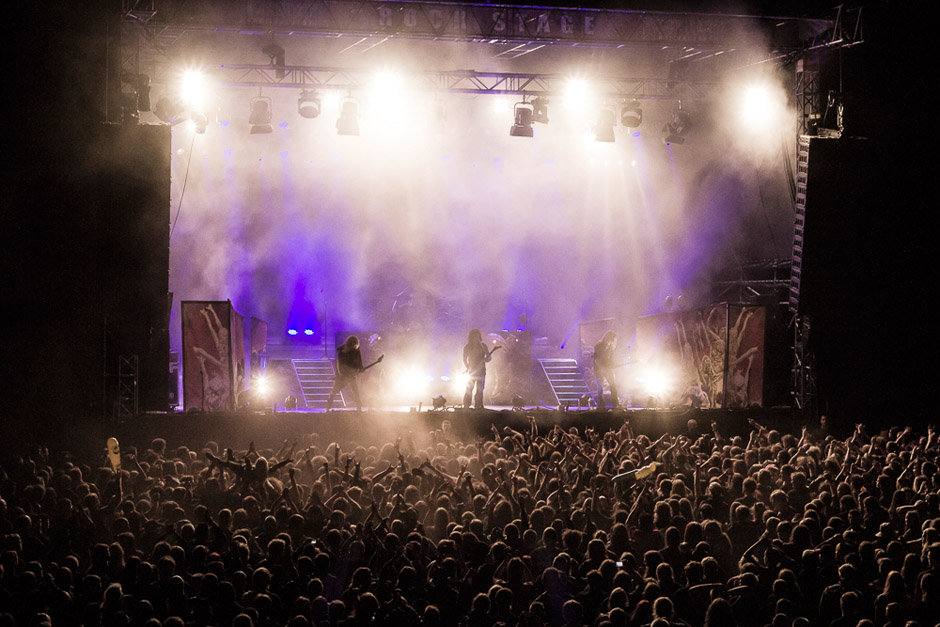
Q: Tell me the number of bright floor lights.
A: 4